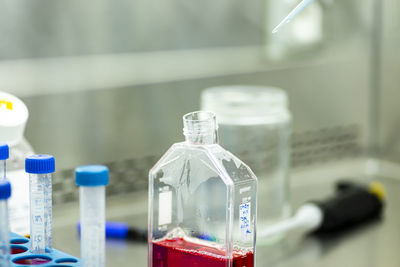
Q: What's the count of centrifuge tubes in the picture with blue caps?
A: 4